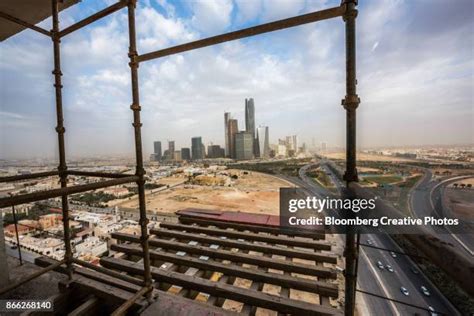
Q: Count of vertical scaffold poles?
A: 3